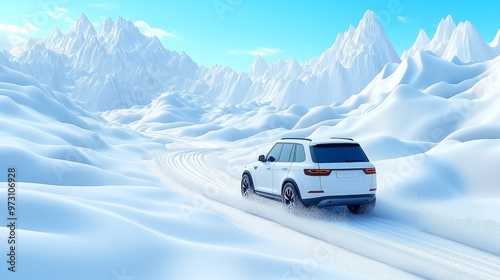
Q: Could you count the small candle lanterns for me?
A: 0